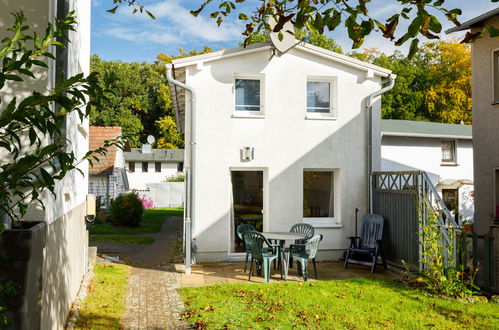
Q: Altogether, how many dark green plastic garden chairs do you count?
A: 4